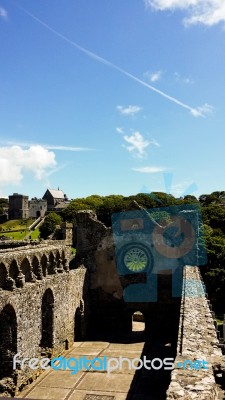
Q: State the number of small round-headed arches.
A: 8